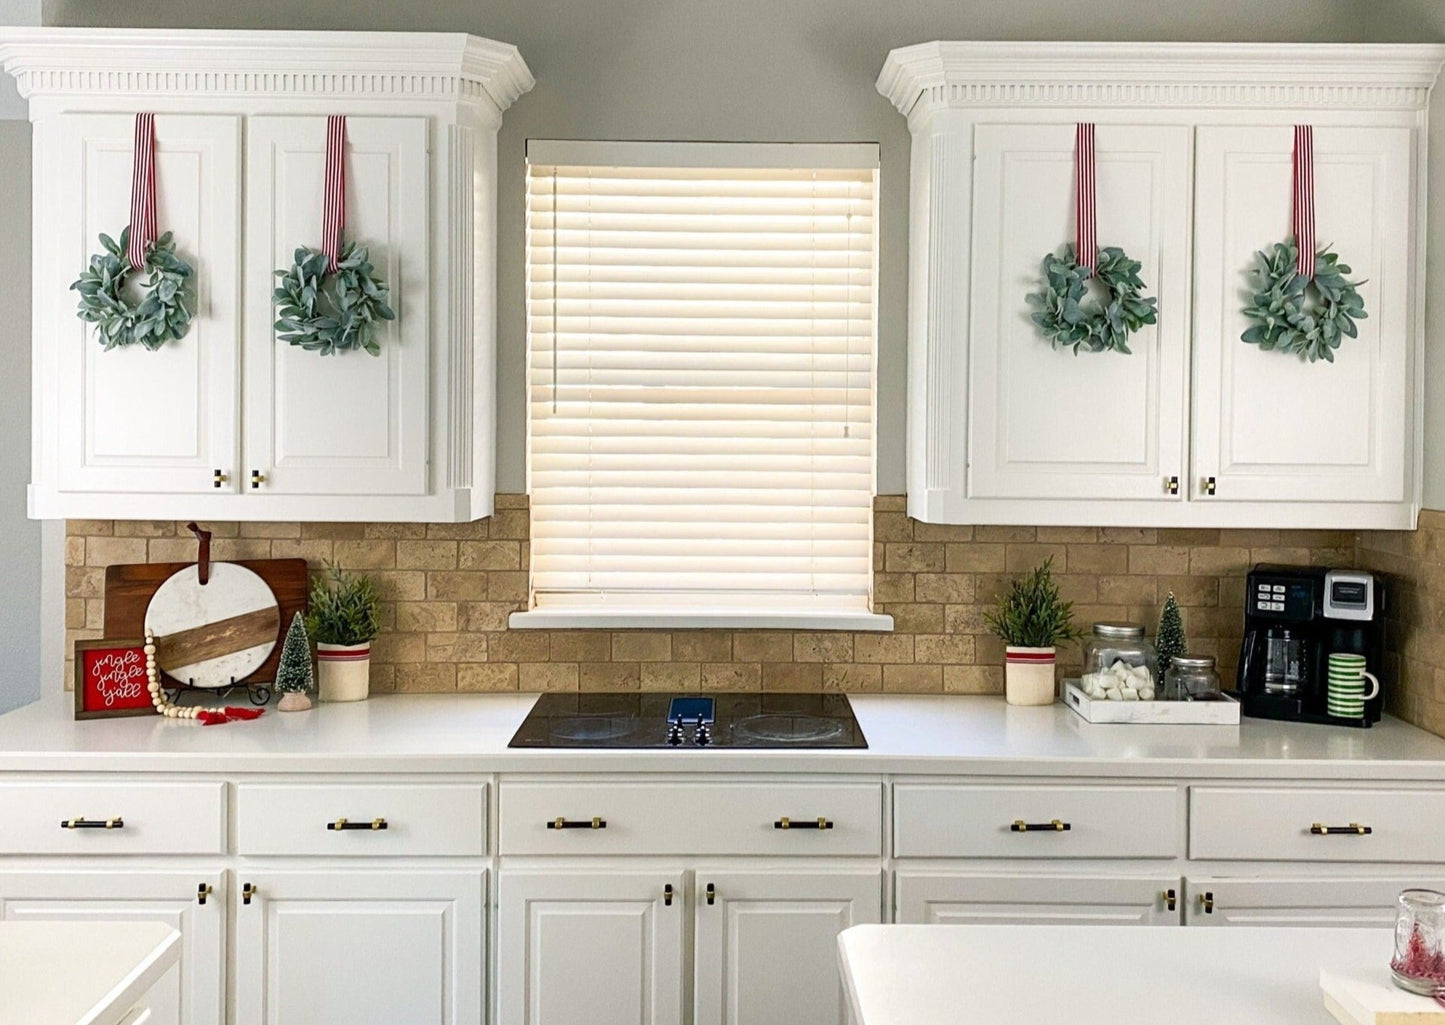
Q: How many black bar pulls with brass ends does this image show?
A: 6